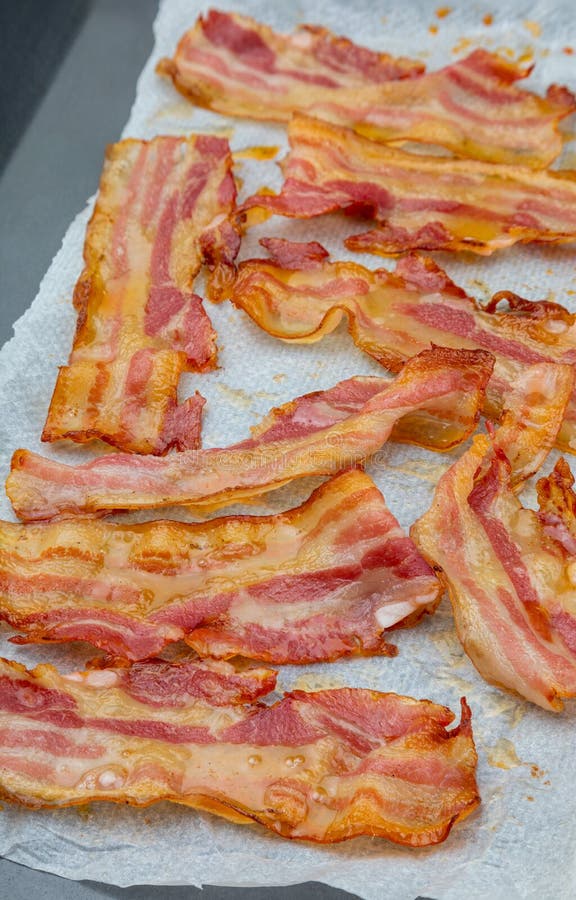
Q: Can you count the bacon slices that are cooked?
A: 8